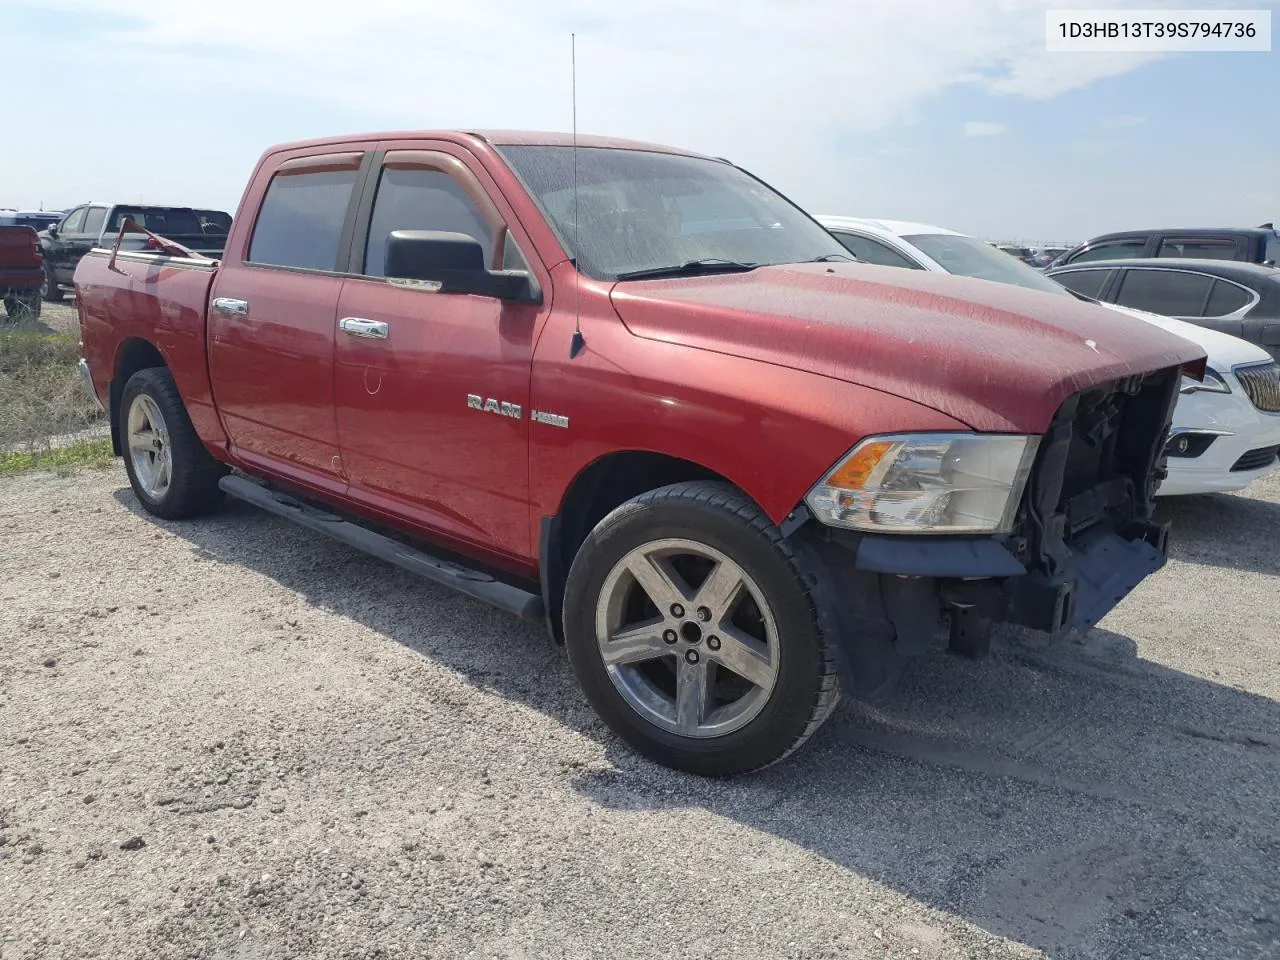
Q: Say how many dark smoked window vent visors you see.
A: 2